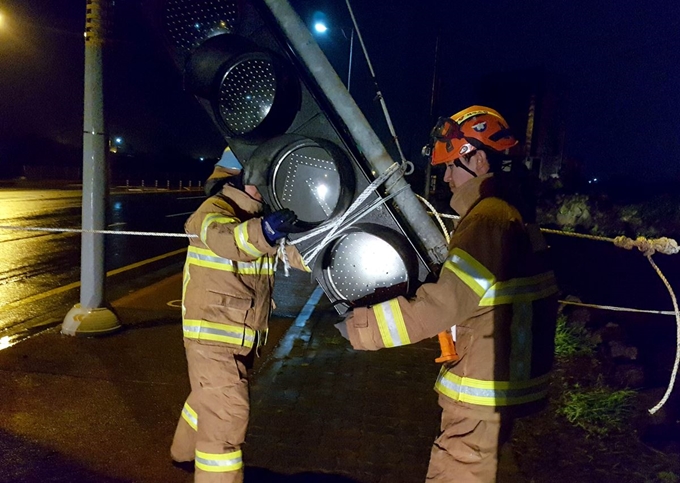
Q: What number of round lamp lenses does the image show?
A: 4